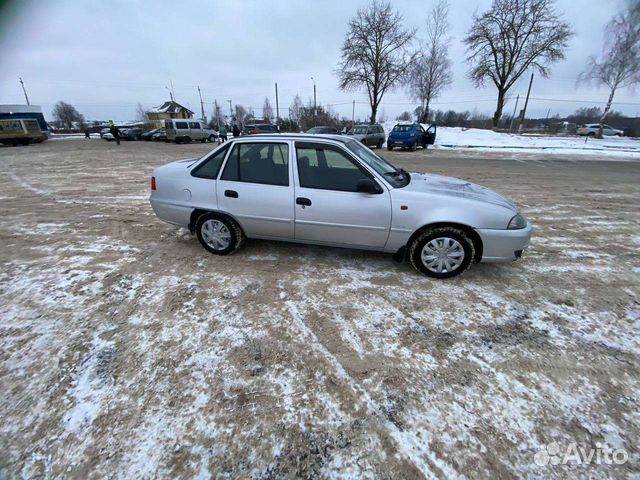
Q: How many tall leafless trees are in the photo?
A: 4